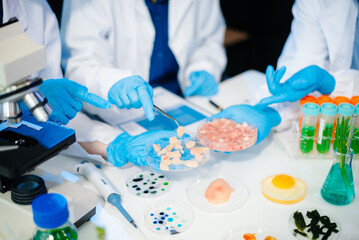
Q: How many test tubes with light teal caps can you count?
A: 4